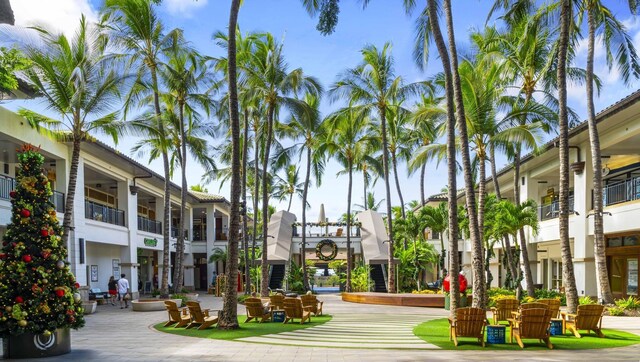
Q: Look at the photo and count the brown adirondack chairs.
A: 12